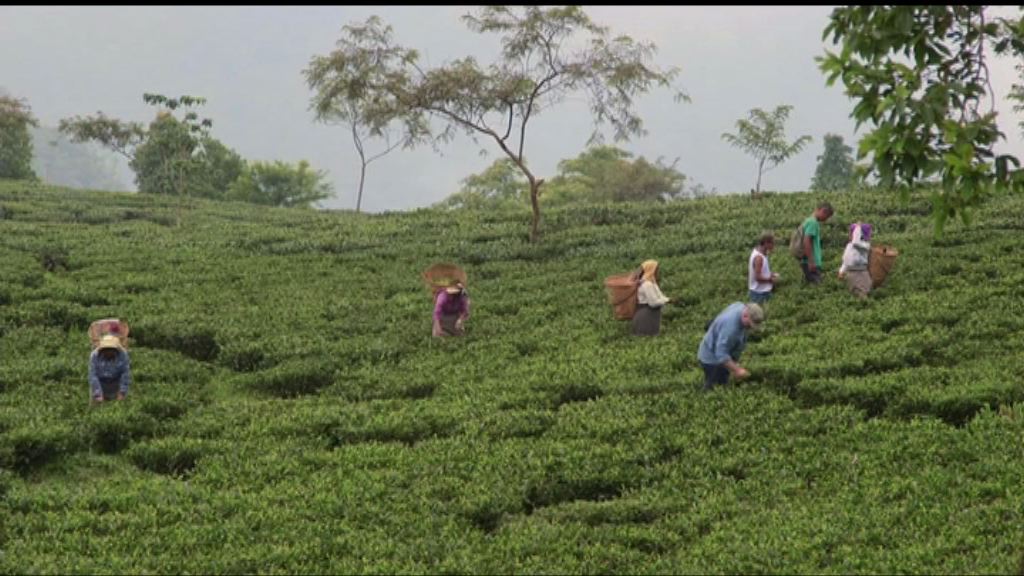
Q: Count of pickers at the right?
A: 5